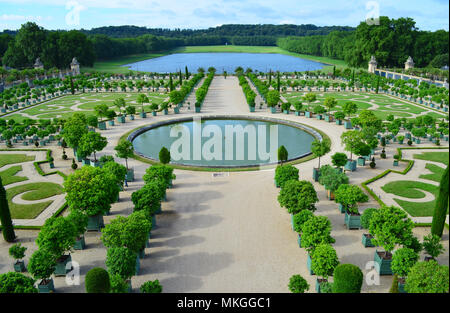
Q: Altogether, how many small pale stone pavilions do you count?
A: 4